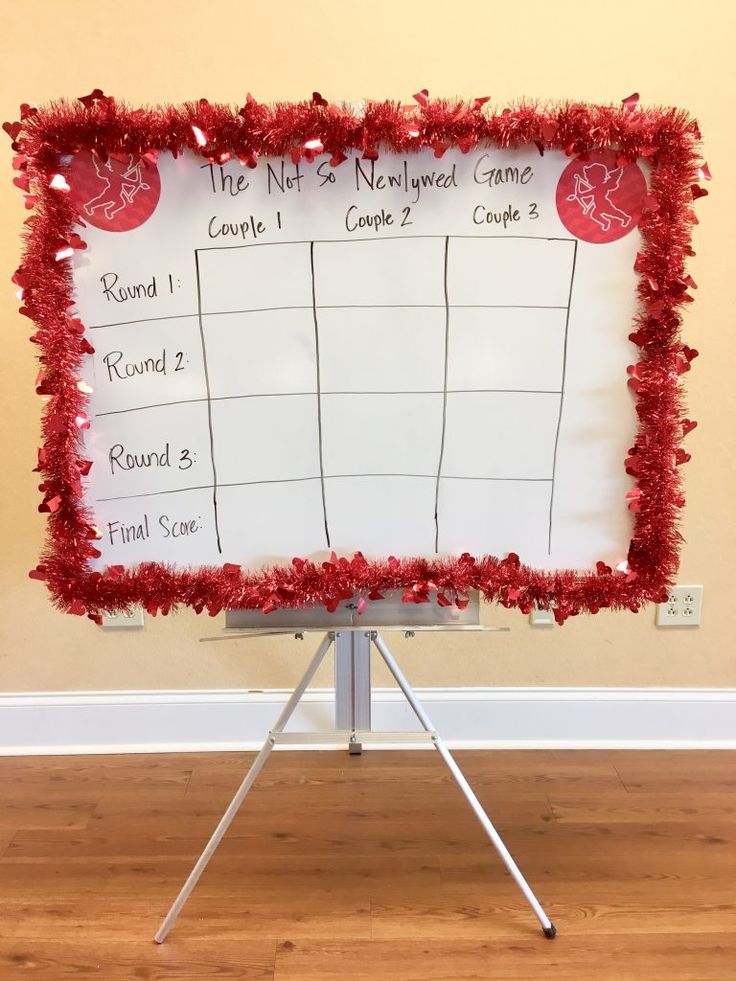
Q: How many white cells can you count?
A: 12